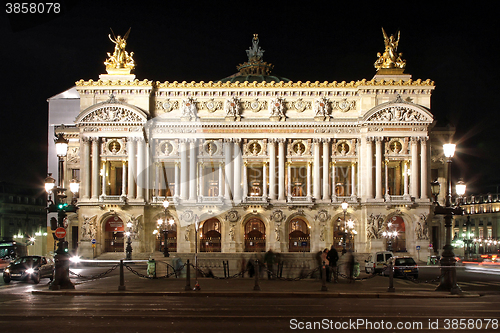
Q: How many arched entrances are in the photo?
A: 7